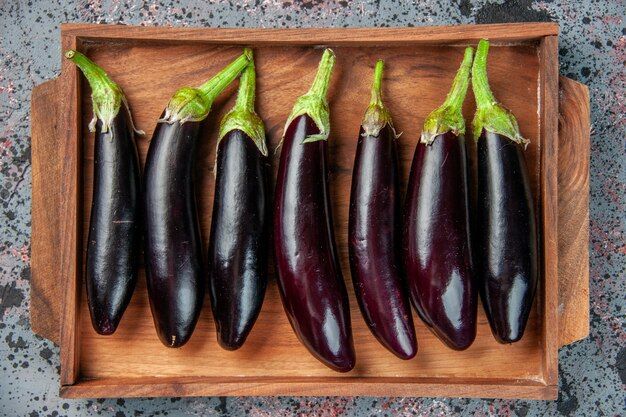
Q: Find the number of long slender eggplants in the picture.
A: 7